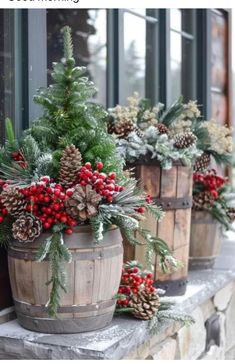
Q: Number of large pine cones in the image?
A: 5